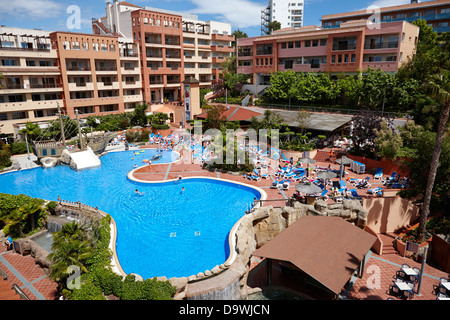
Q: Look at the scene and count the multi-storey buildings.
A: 4